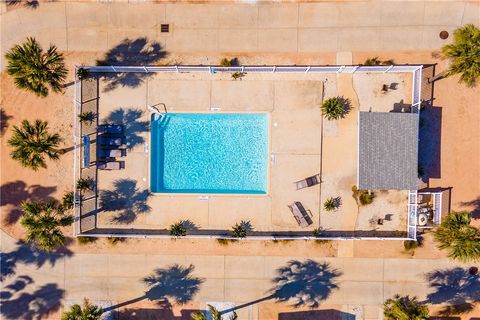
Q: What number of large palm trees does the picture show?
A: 8